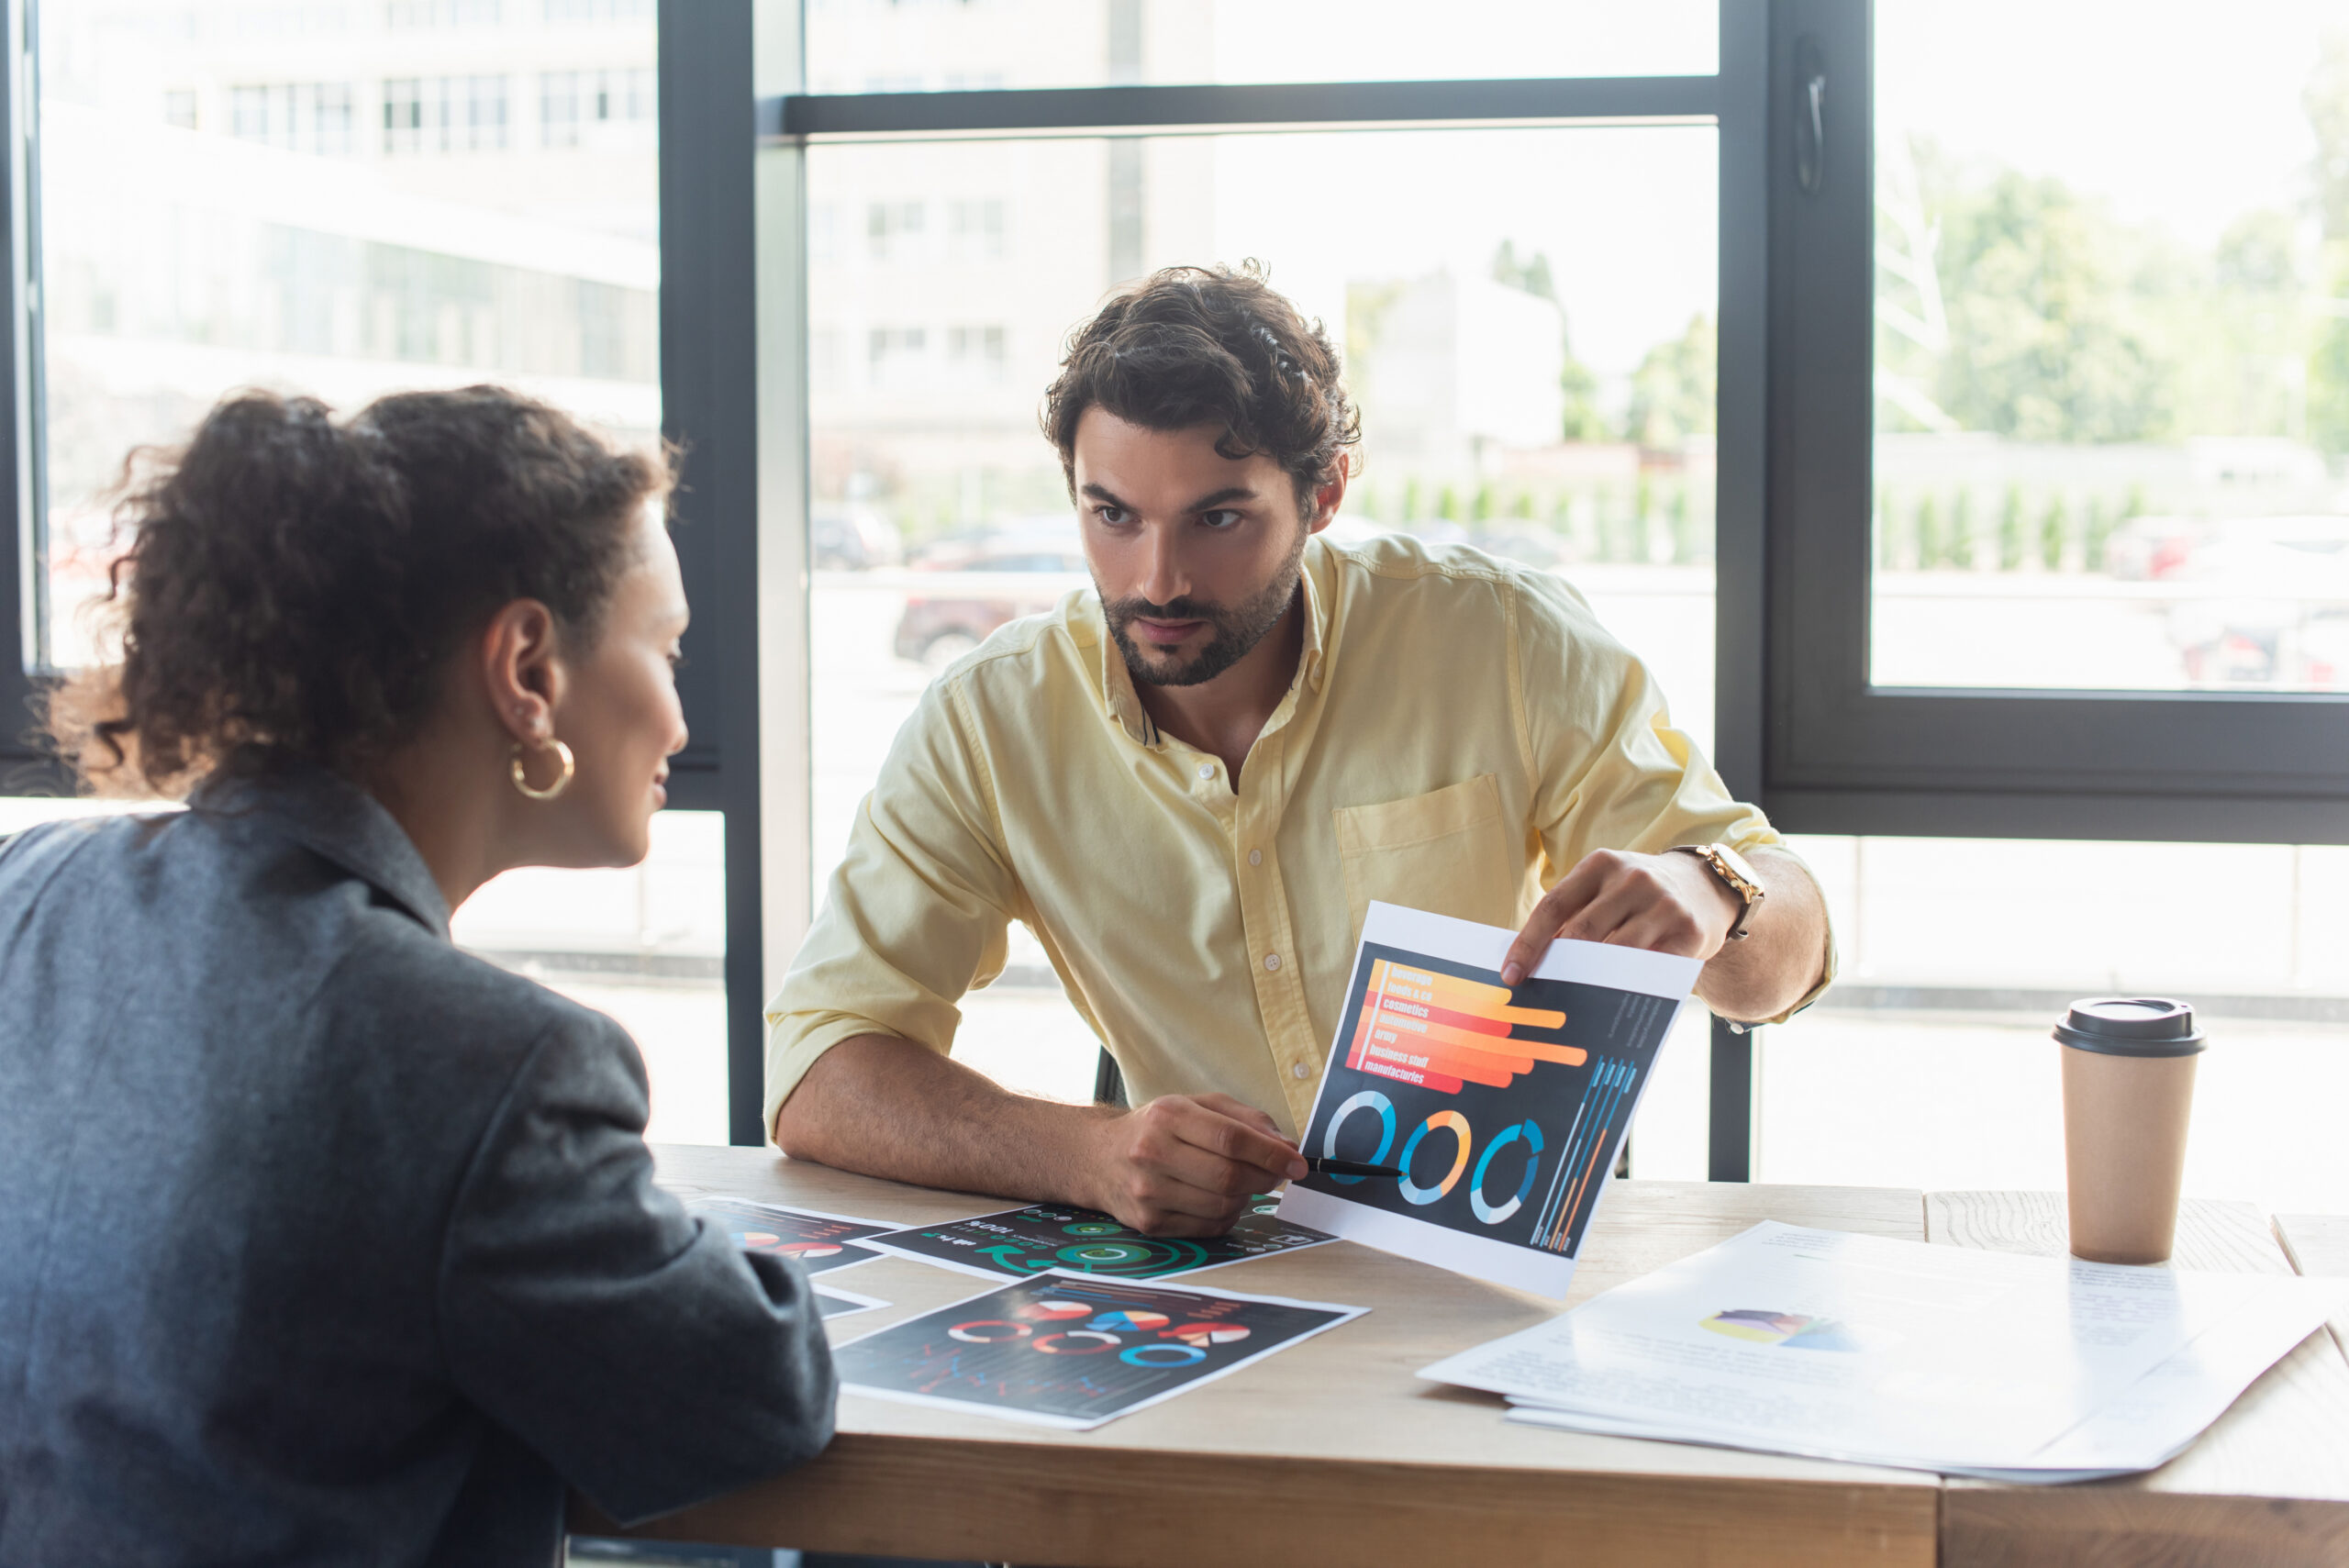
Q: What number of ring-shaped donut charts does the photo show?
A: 6